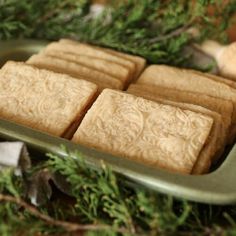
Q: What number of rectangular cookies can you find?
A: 10